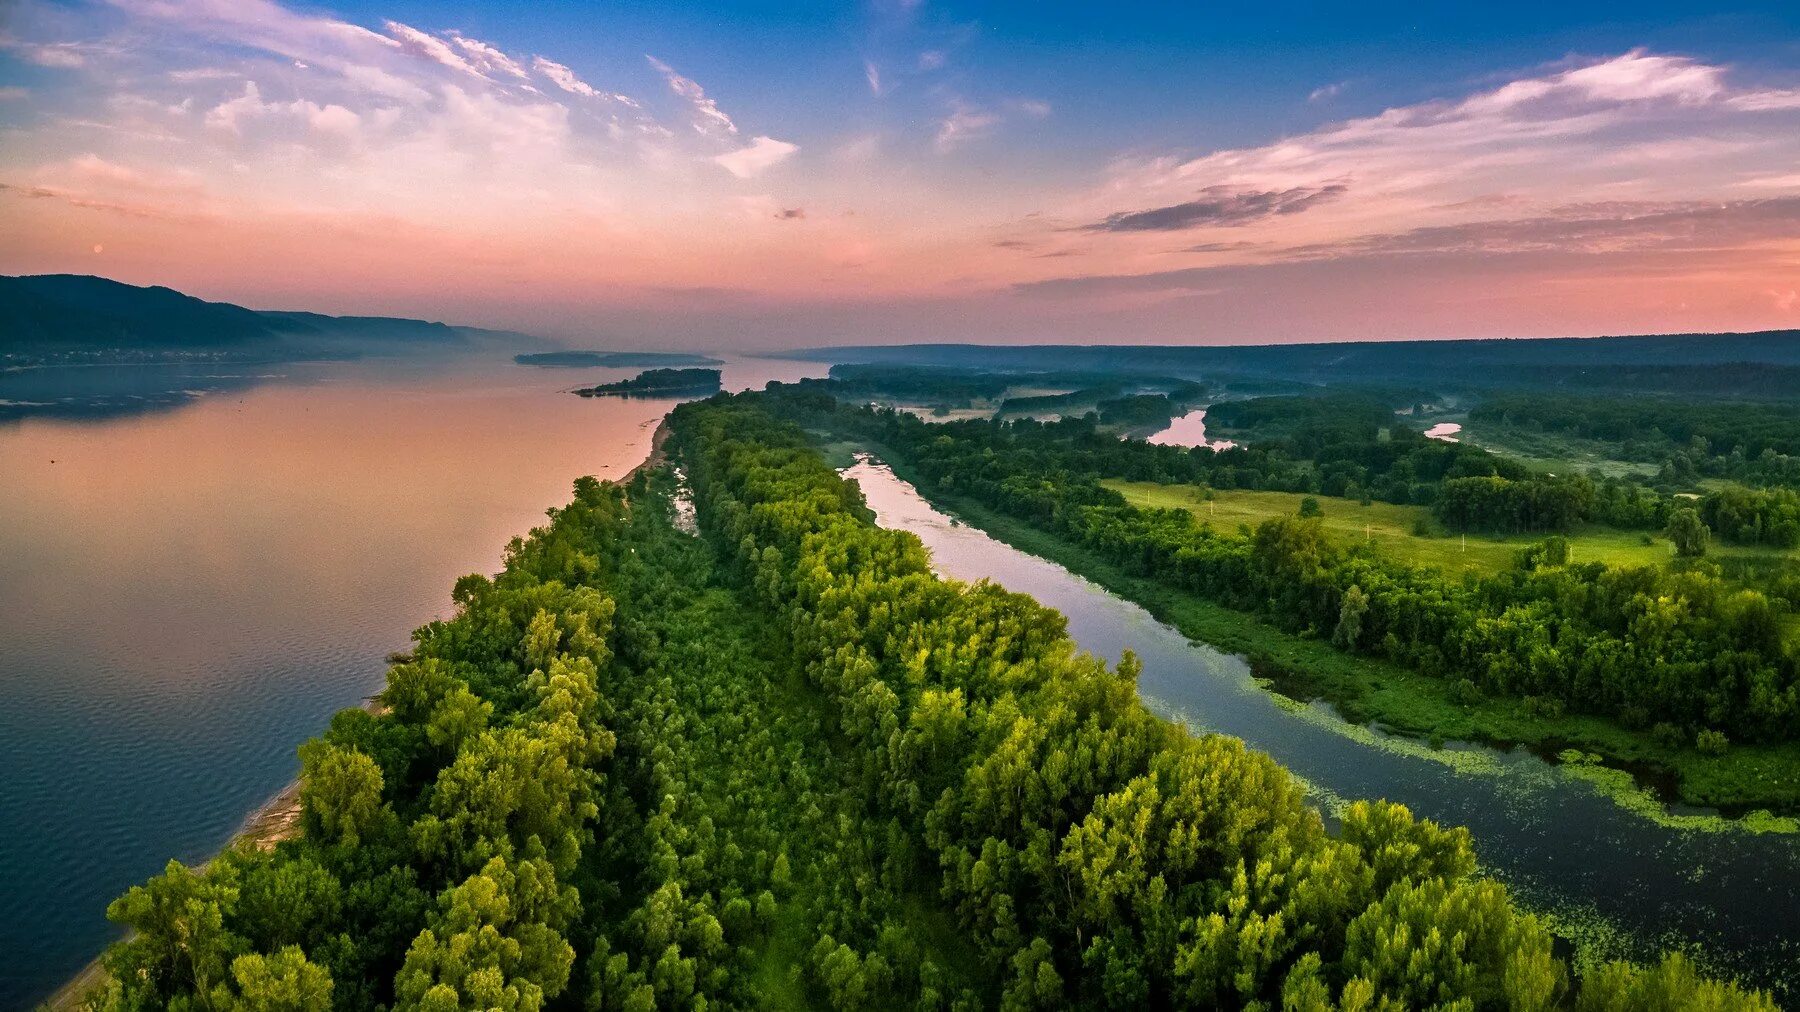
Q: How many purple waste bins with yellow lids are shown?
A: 0